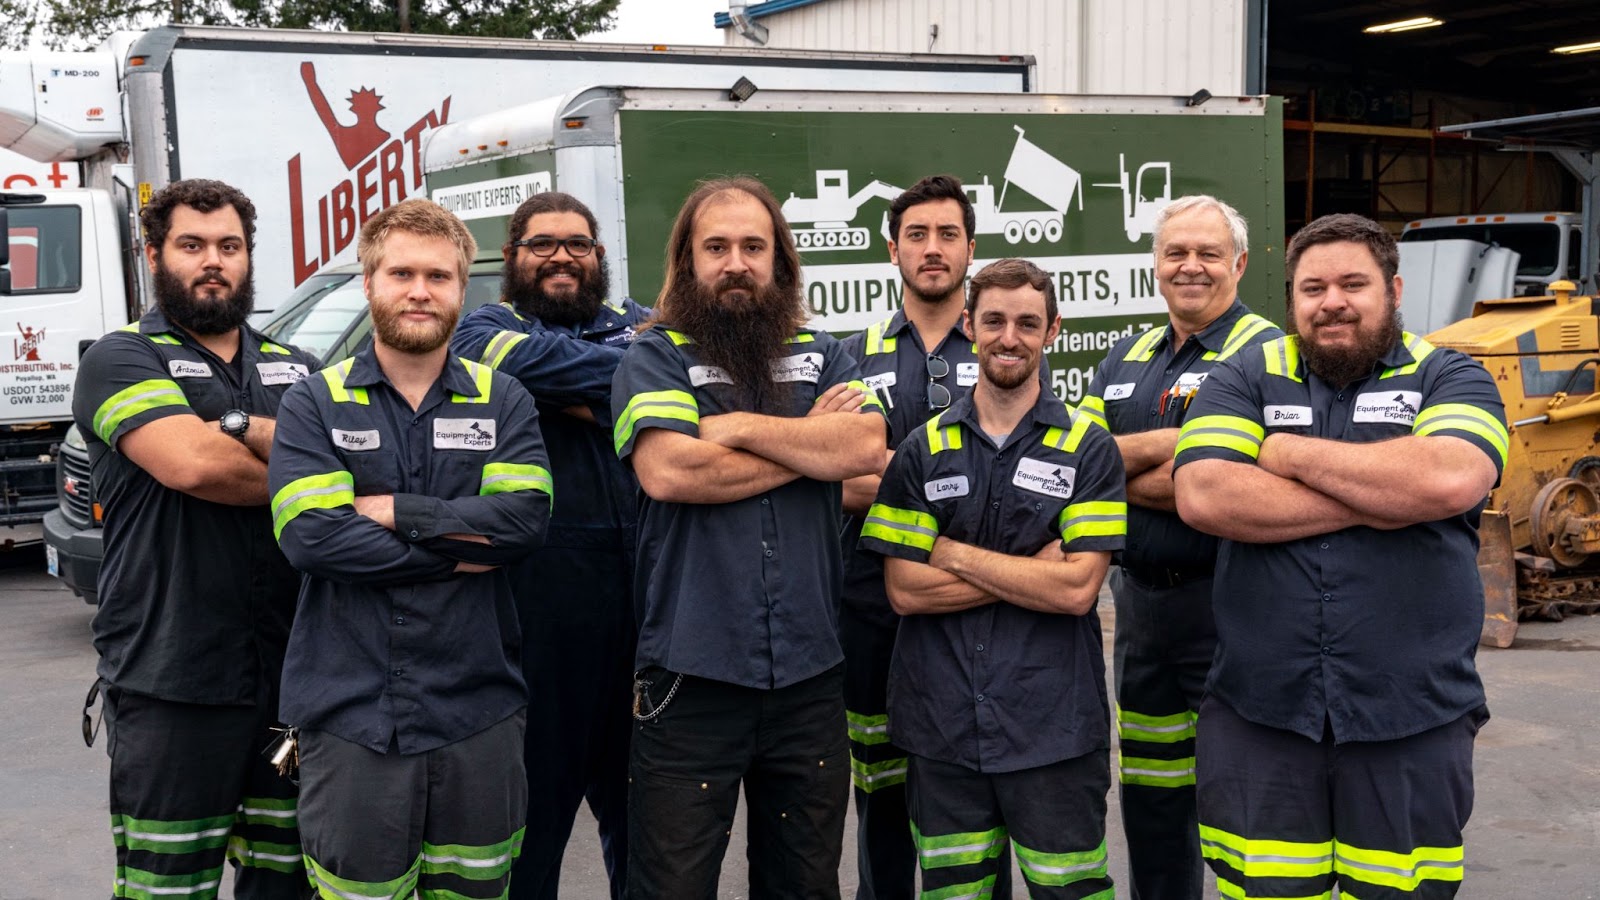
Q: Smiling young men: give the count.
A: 3